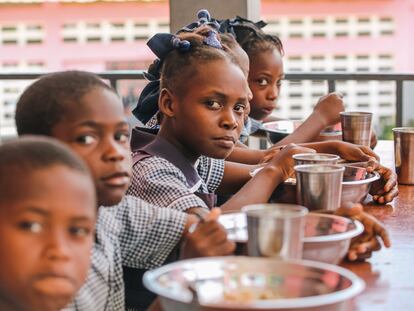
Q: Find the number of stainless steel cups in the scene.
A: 5